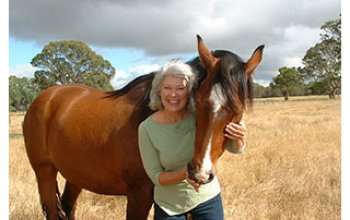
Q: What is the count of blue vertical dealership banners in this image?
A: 0